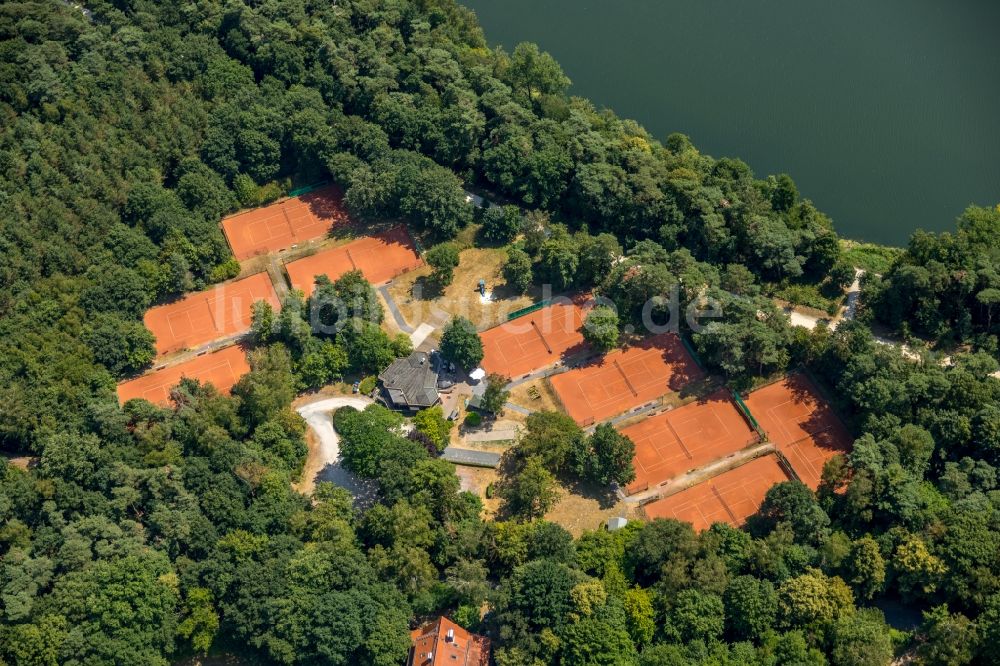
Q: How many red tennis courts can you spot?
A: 9